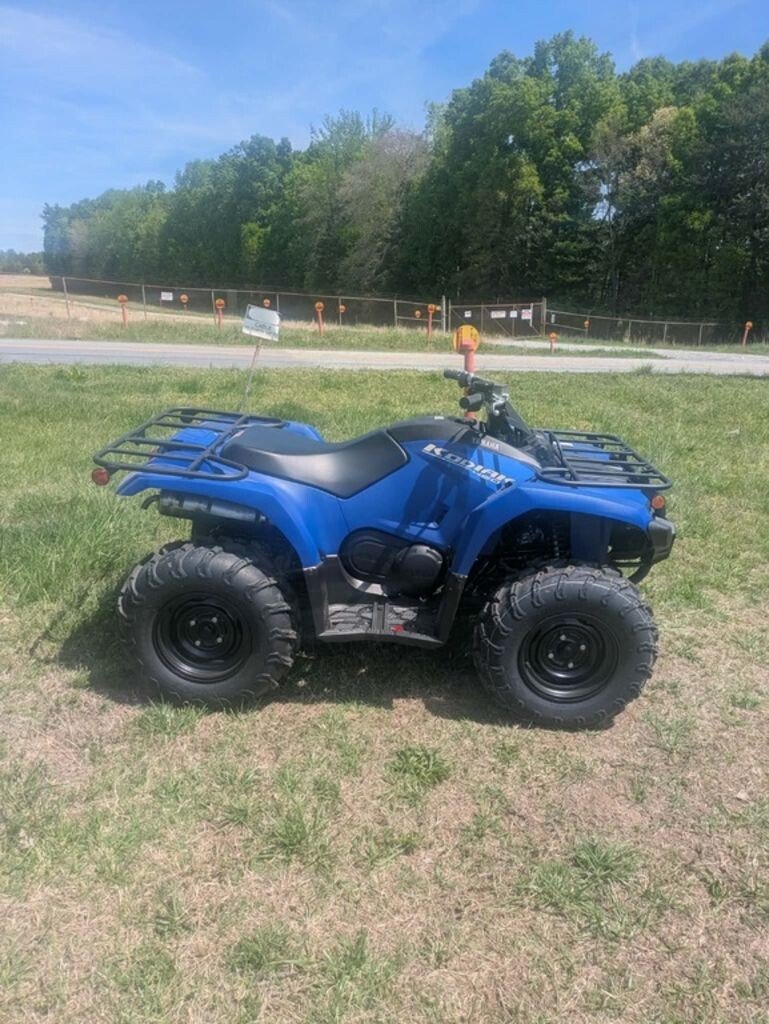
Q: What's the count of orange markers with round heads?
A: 12